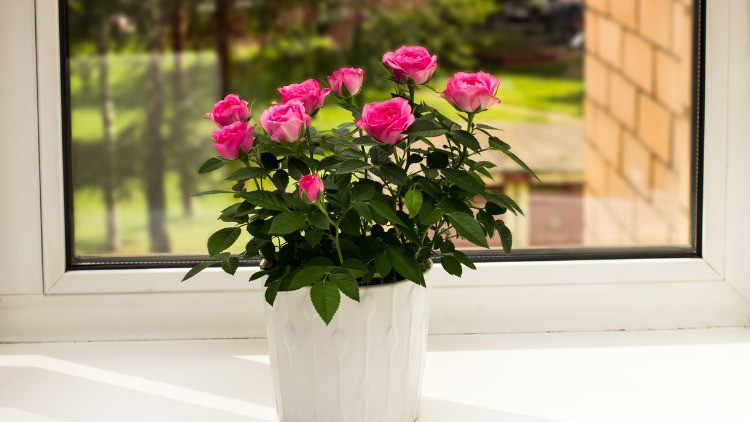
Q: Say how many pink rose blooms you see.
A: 9